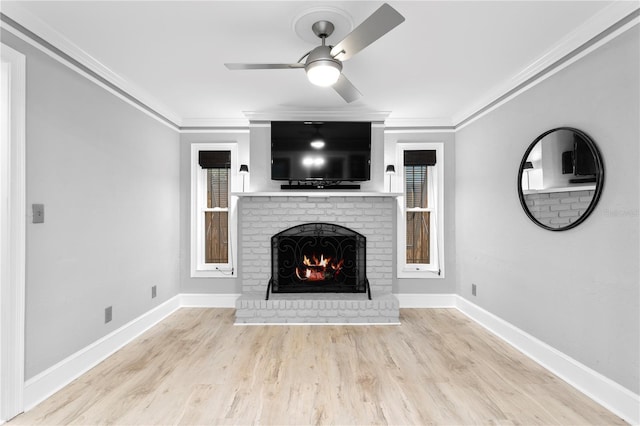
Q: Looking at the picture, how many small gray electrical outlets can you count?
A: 3